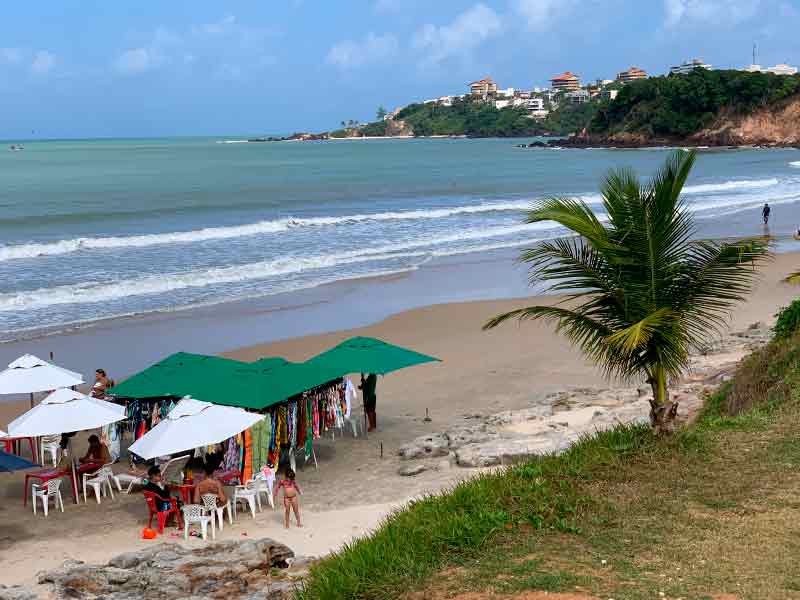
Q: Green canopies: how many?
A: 3